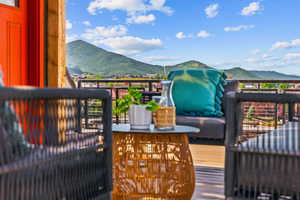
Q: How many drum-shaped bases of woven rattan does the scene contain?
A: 1